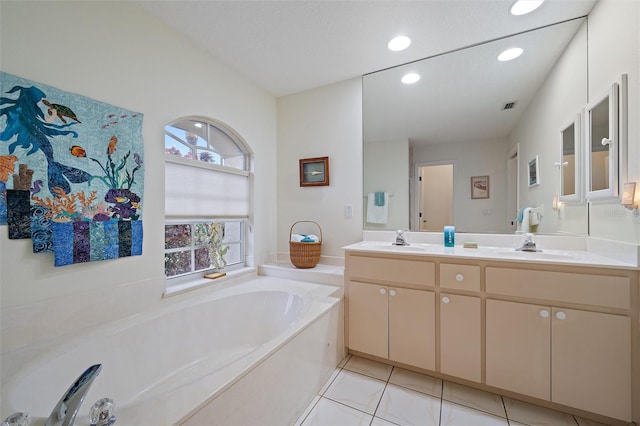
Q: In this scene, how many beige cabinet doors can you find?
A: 5